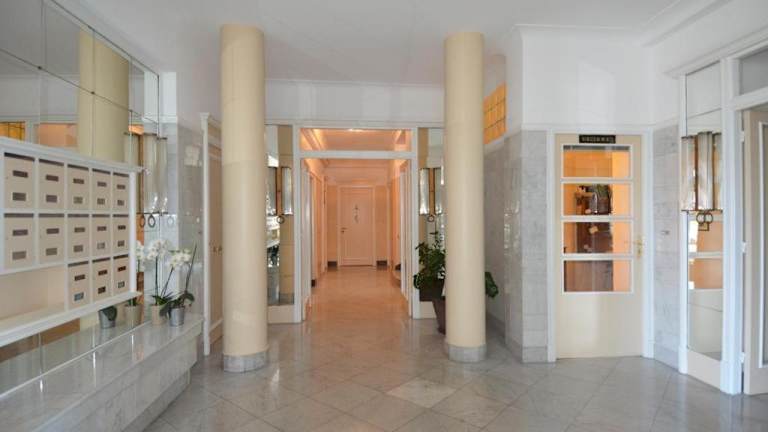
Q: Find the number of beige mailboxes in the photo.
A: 13